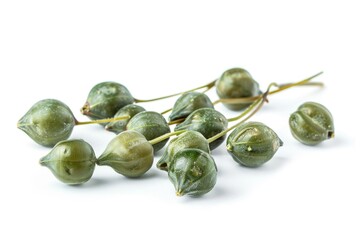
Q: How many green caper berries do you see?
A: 13